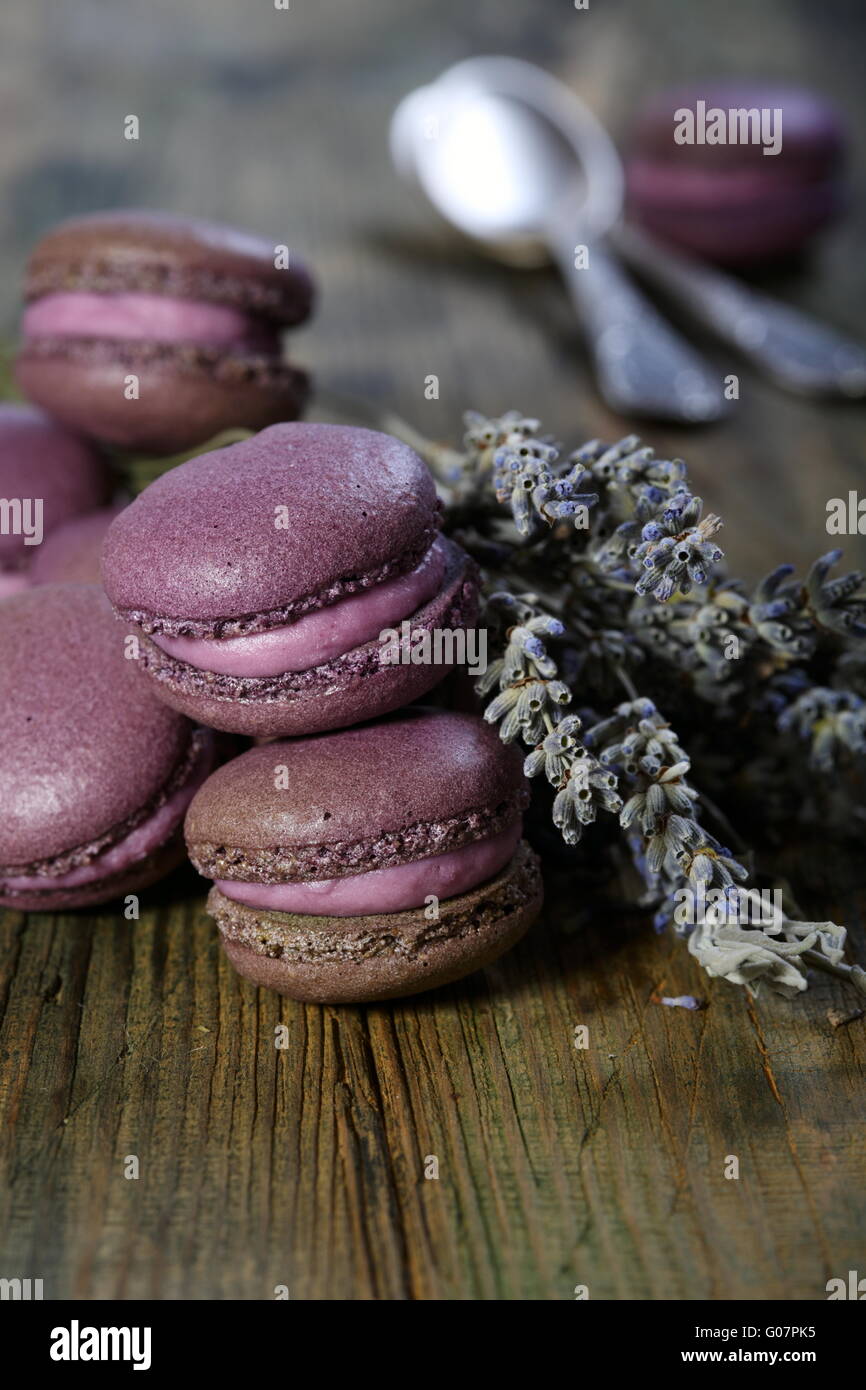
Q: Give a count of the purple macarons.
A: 7